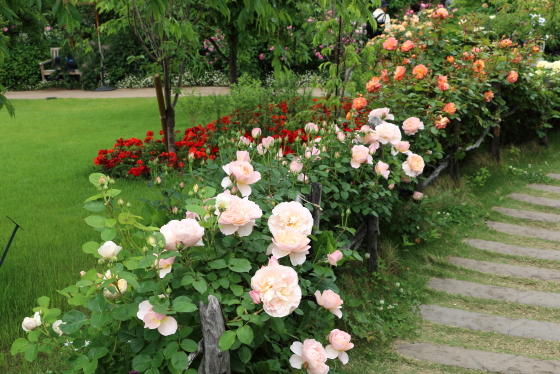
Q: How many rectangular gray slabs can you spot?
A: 10